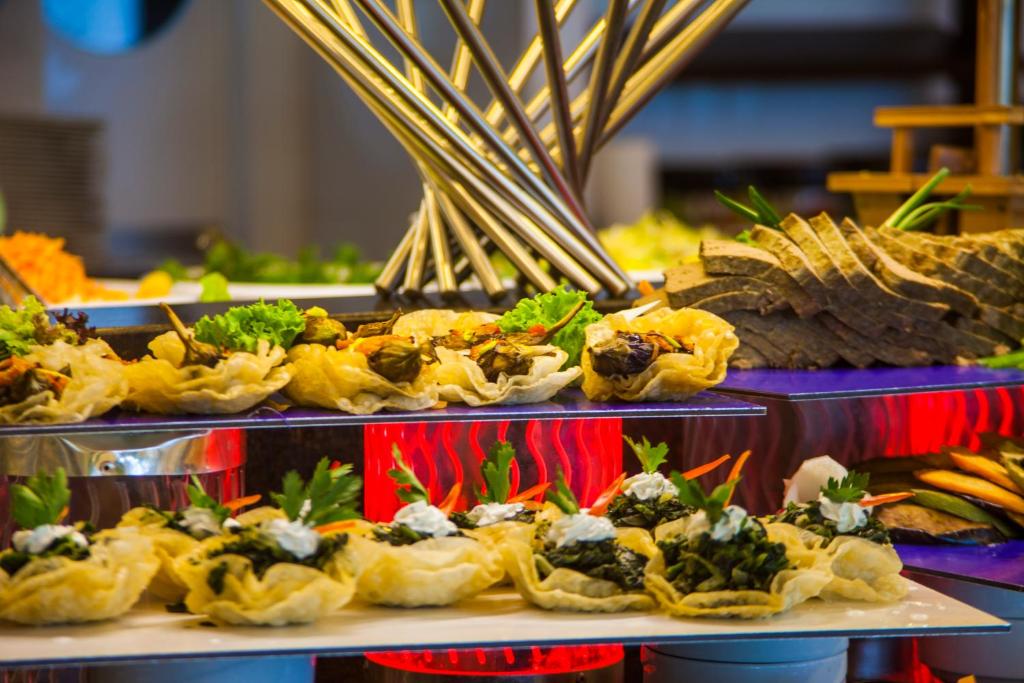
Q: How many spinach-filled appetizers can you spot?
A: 9